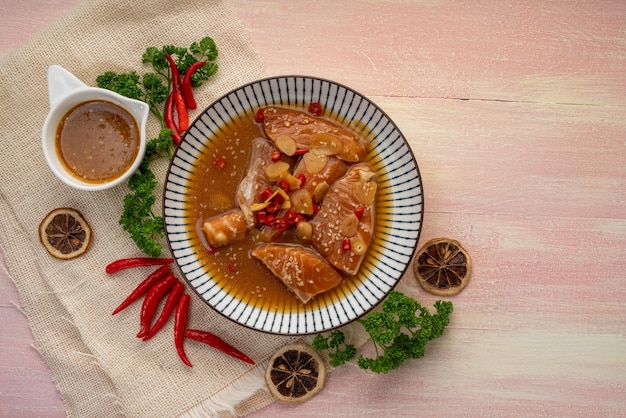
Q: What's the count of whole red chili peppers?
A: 9